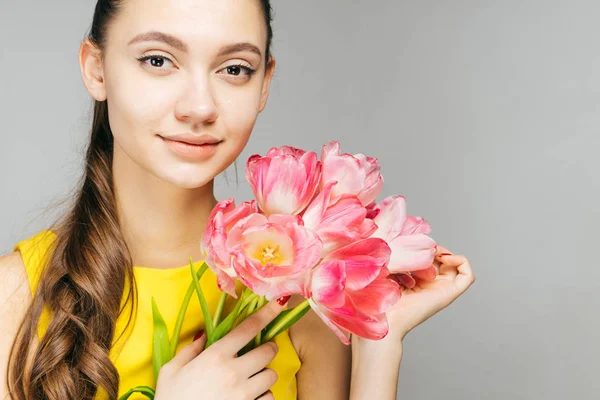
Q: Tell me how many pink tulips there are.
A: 7